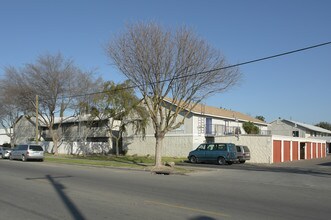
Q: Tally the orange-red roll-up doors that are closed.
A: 7